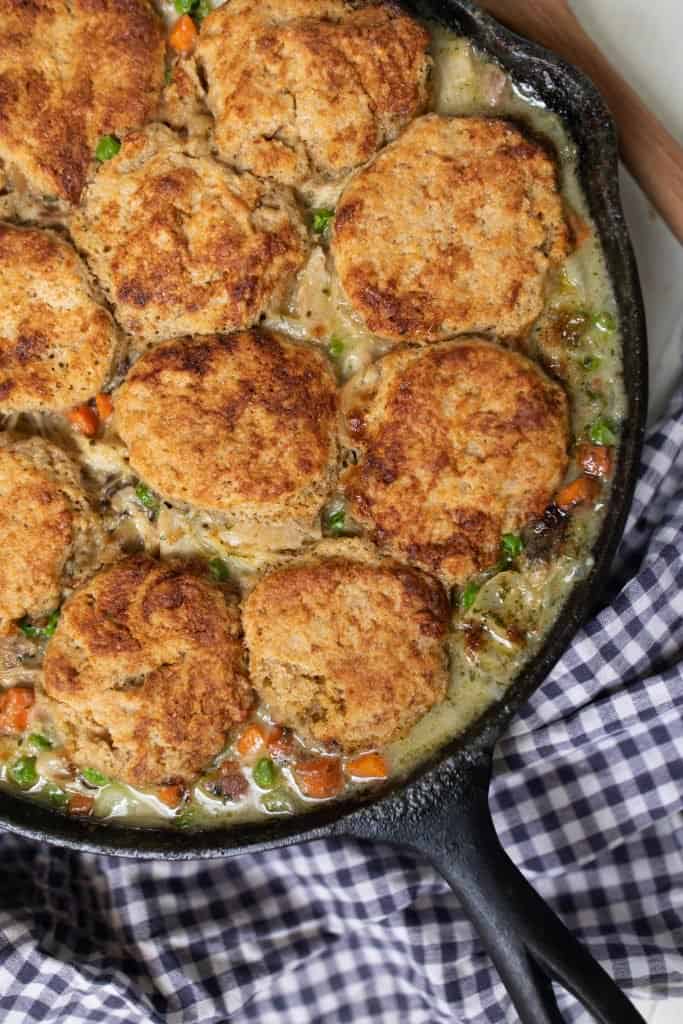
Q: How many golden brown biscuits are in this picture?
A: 10